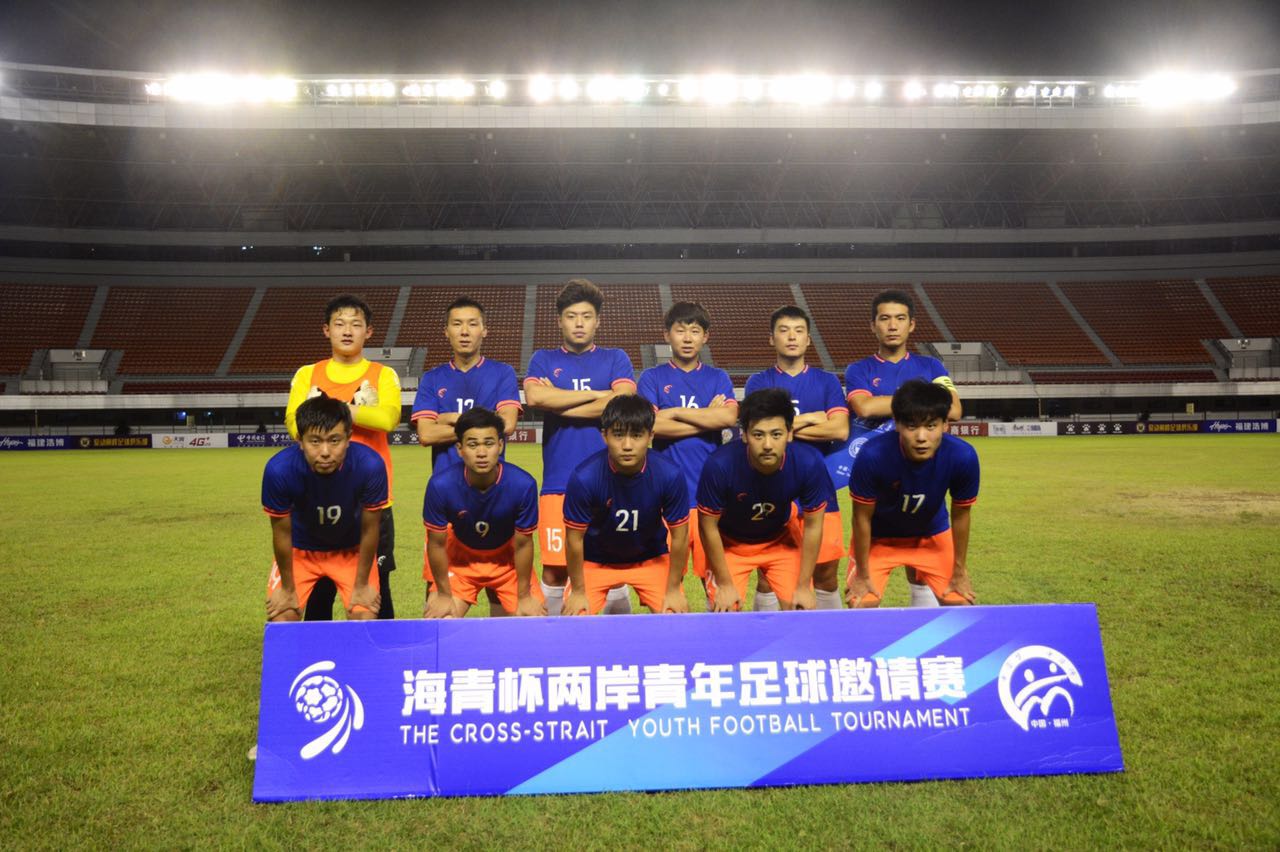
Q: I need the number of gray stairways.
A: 9